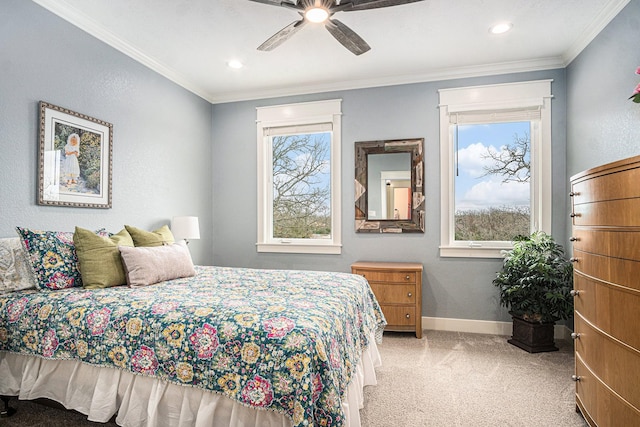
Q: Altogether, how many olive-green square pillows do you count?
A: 2